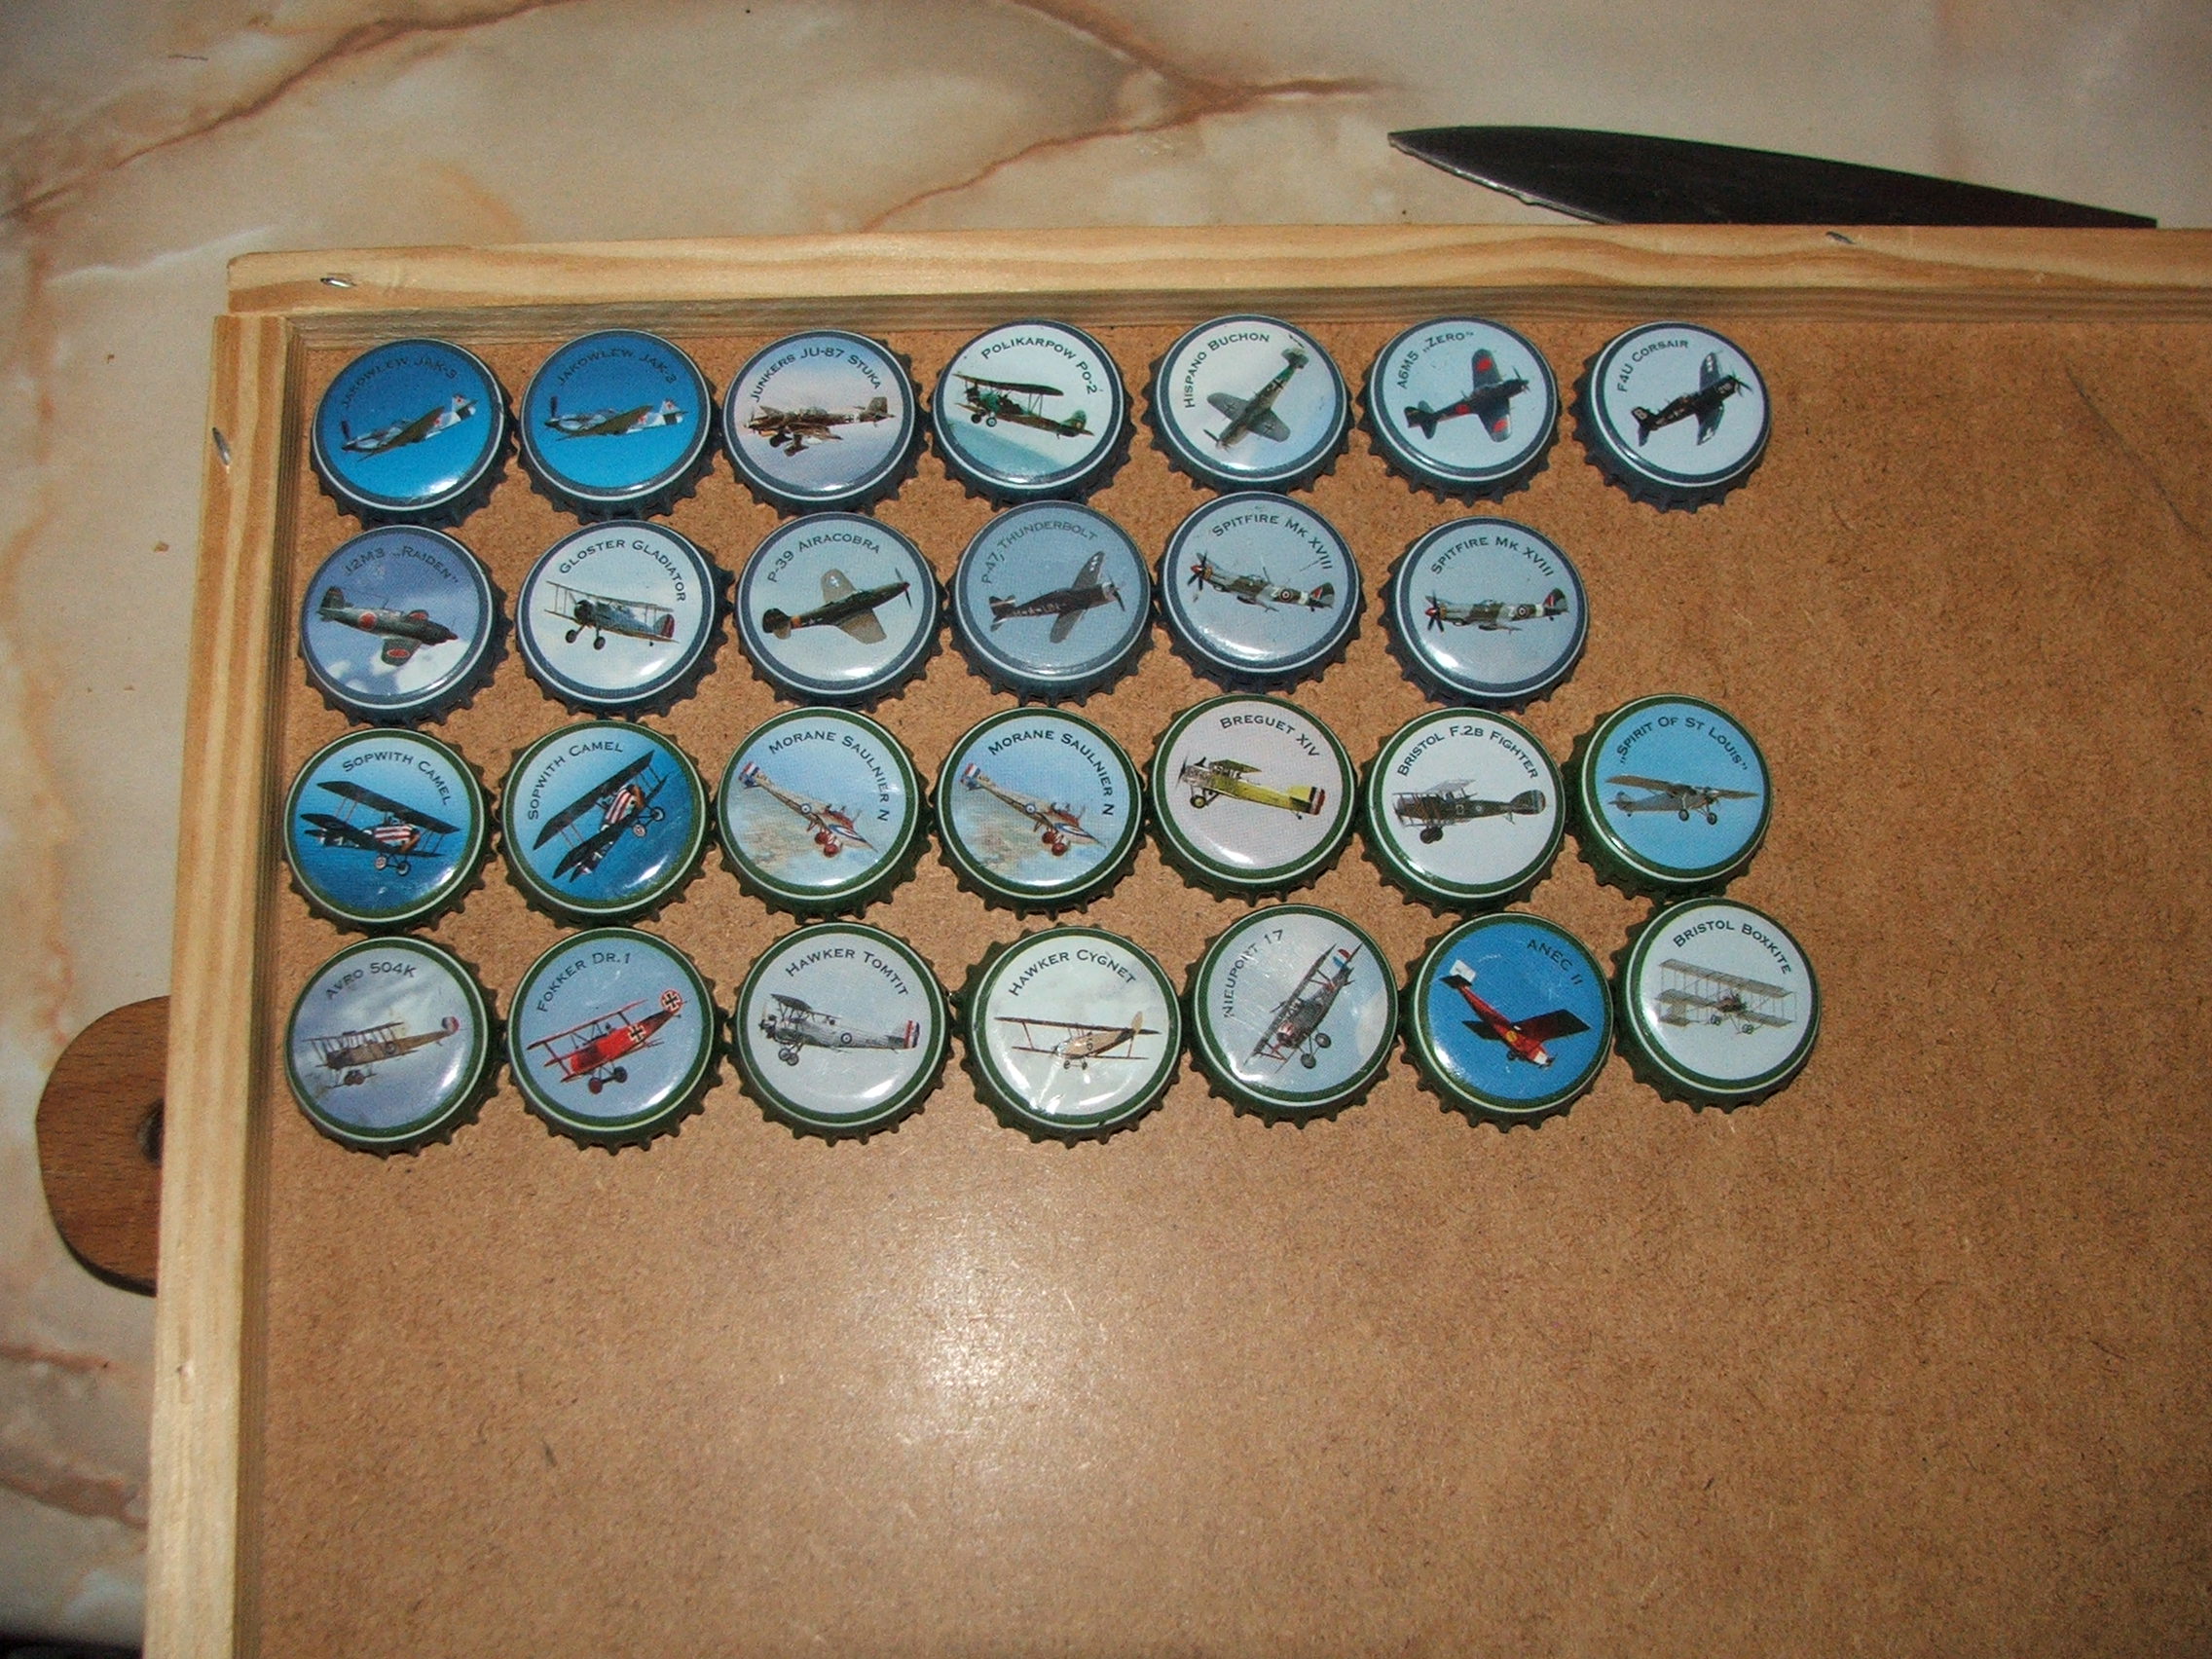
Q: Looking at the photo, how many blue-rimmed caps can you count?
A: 13